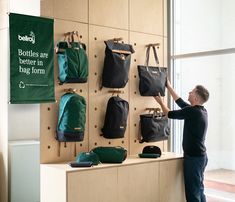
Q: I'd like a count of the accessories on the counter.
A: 5